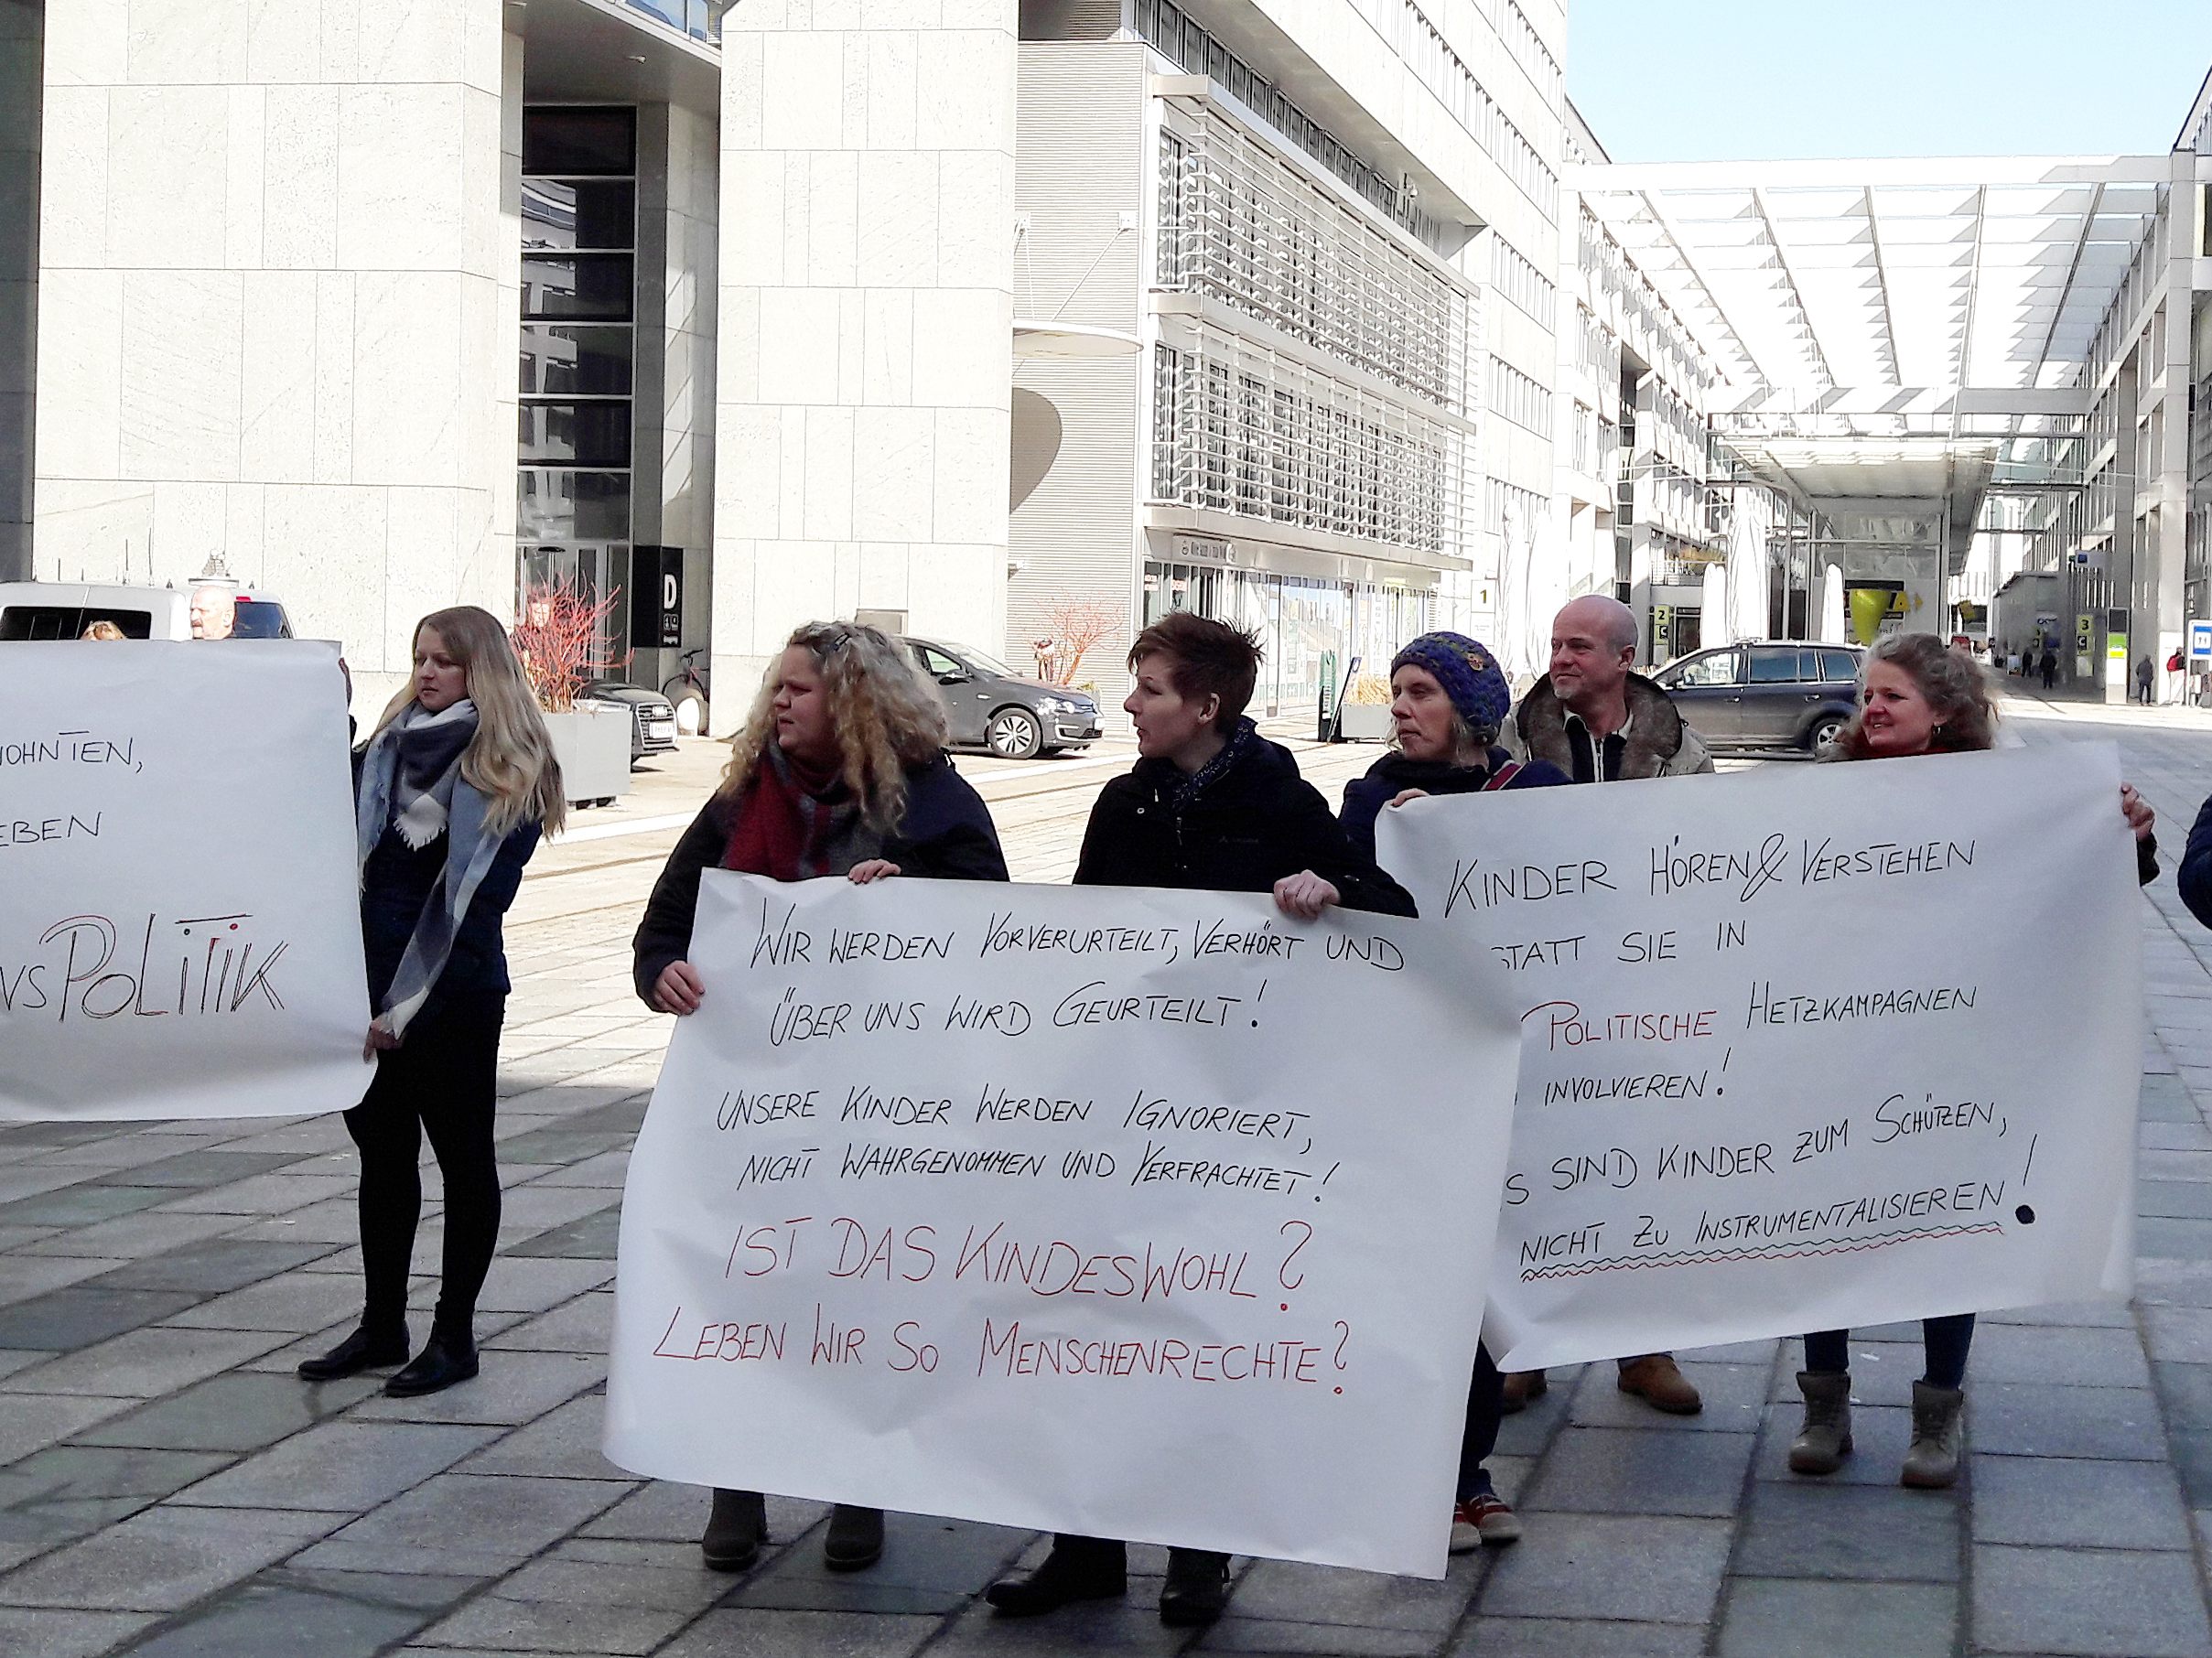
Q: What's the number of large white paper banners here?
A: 3